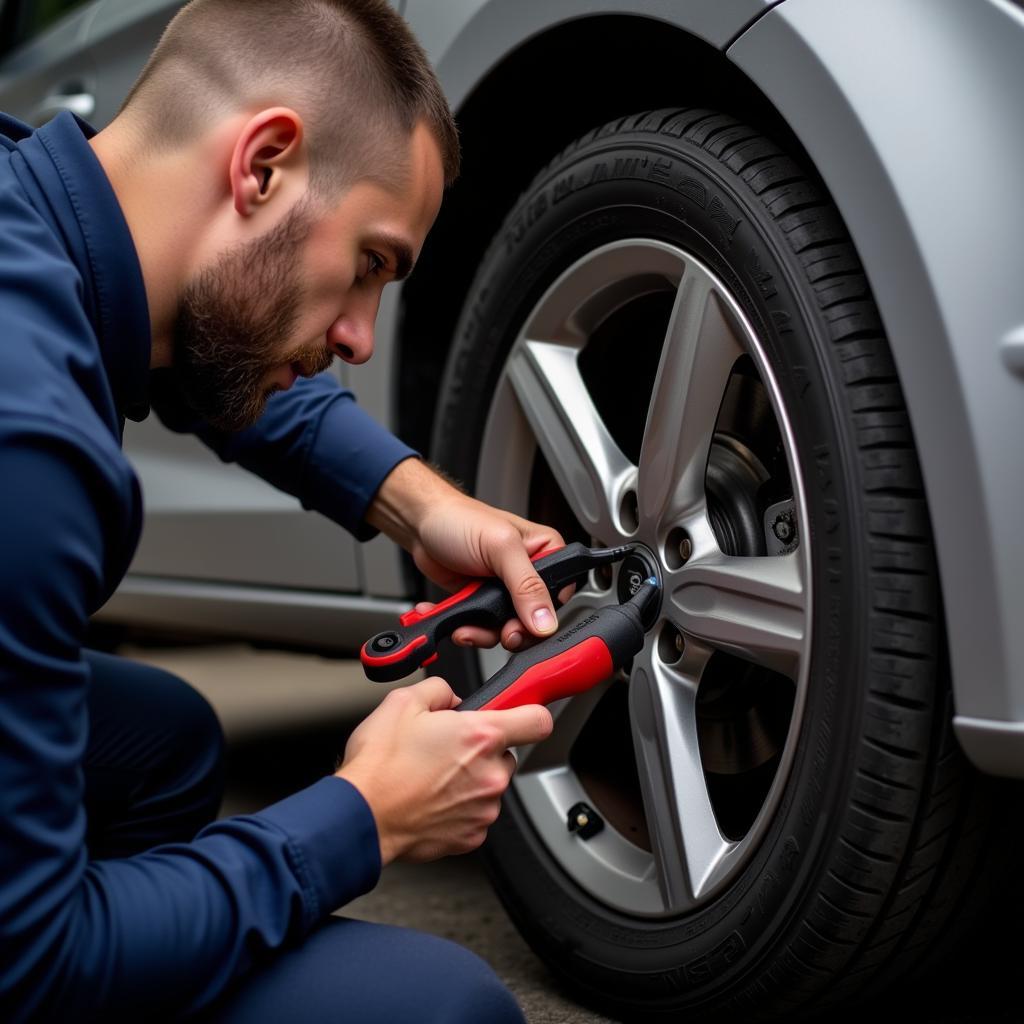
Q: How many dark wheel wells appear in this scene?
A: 1